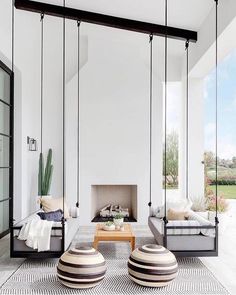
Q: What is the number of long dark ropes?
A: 8